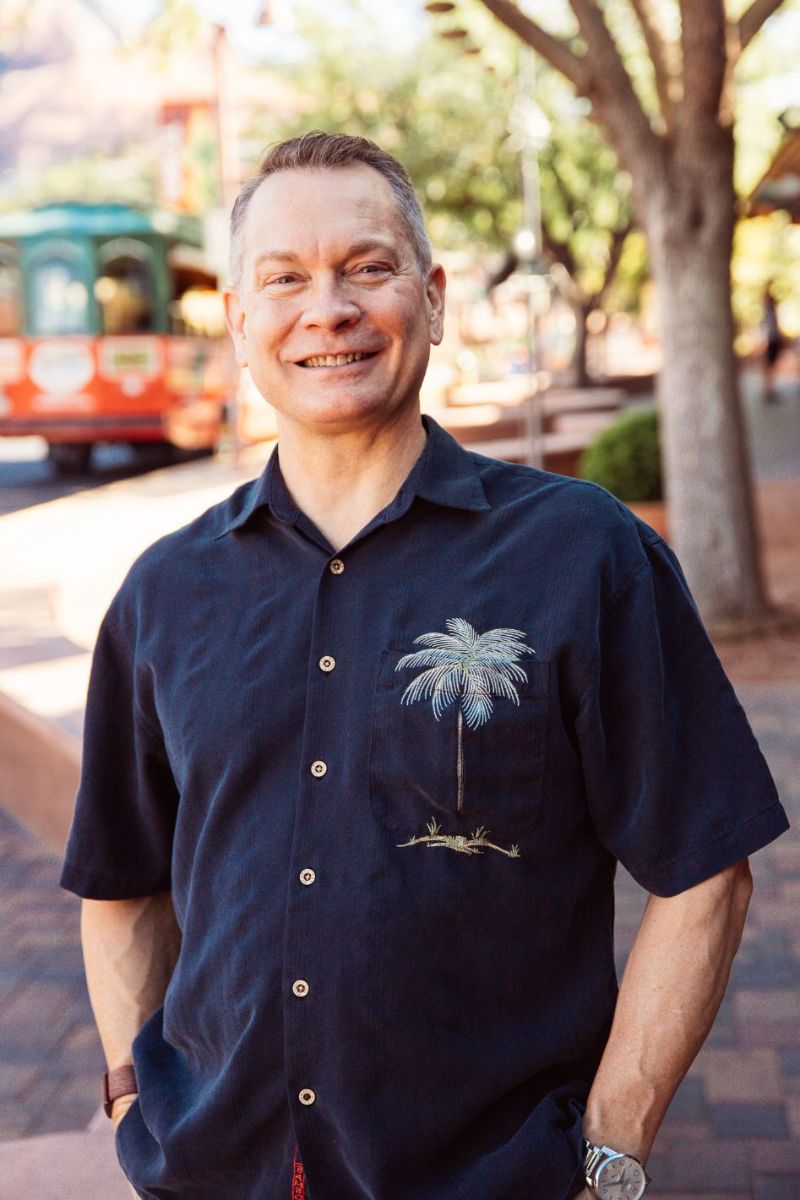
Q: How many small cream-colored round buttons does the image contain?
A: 6